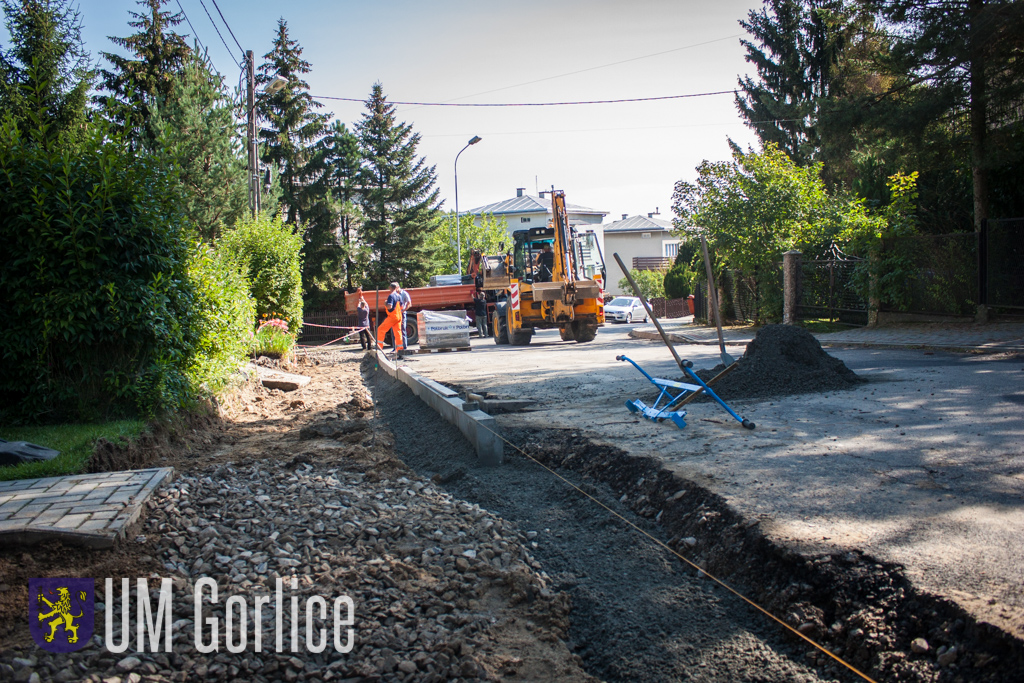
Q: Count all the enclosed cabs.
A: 1